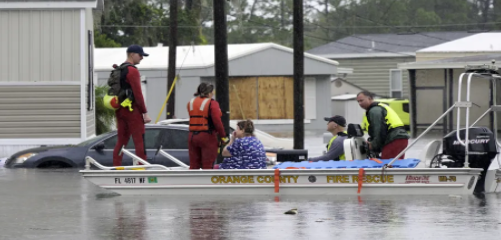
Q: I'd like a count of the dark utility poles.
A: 3